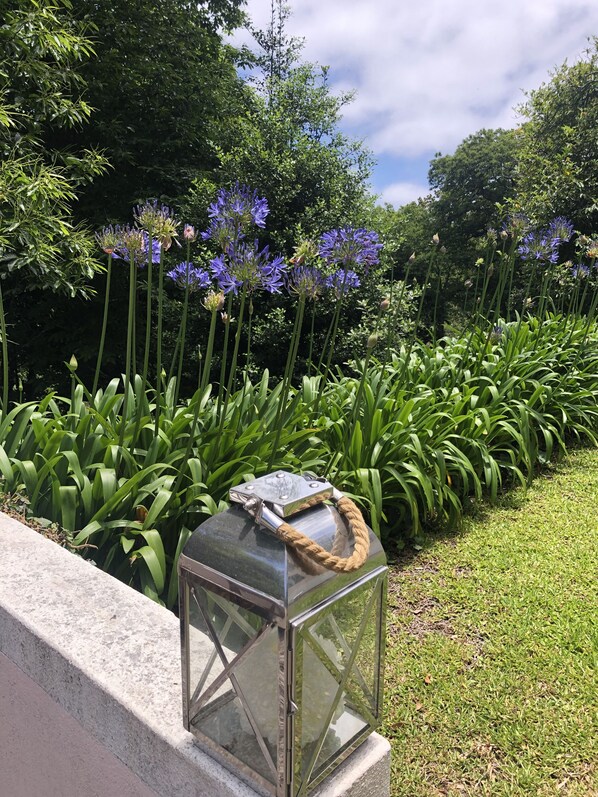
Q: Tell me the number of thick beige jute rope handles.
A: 1